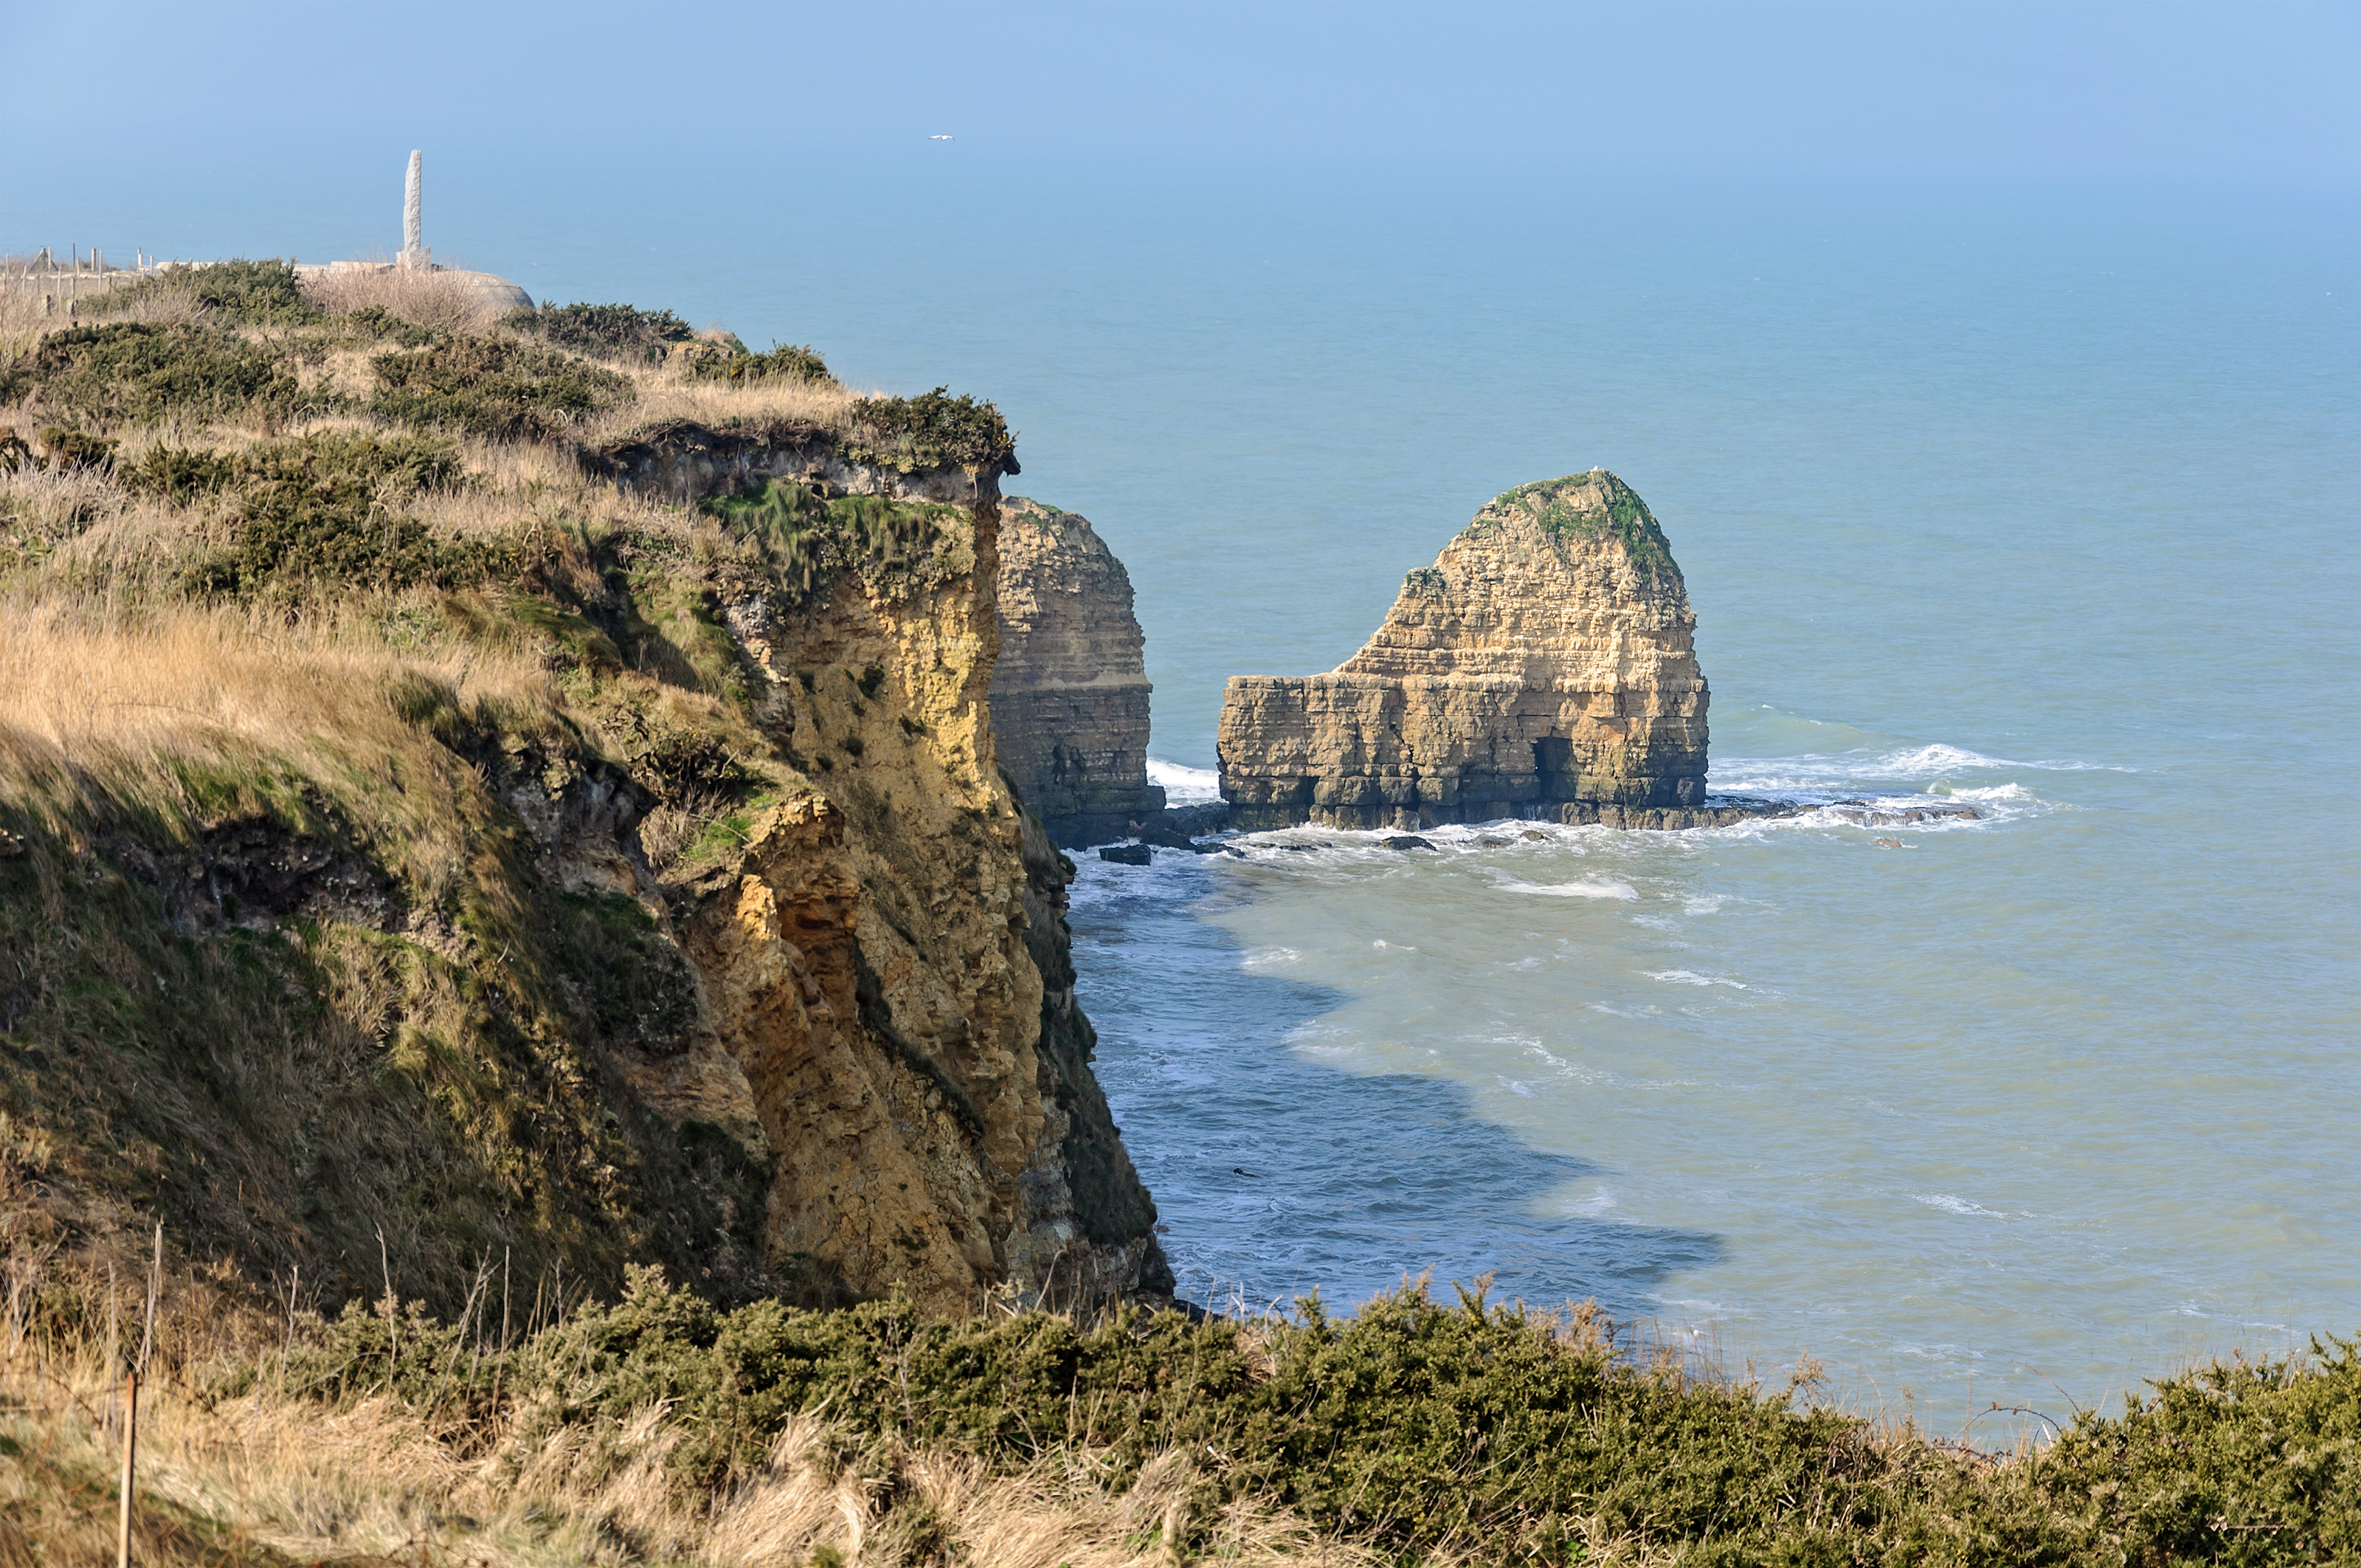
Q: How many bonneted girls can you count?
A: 0